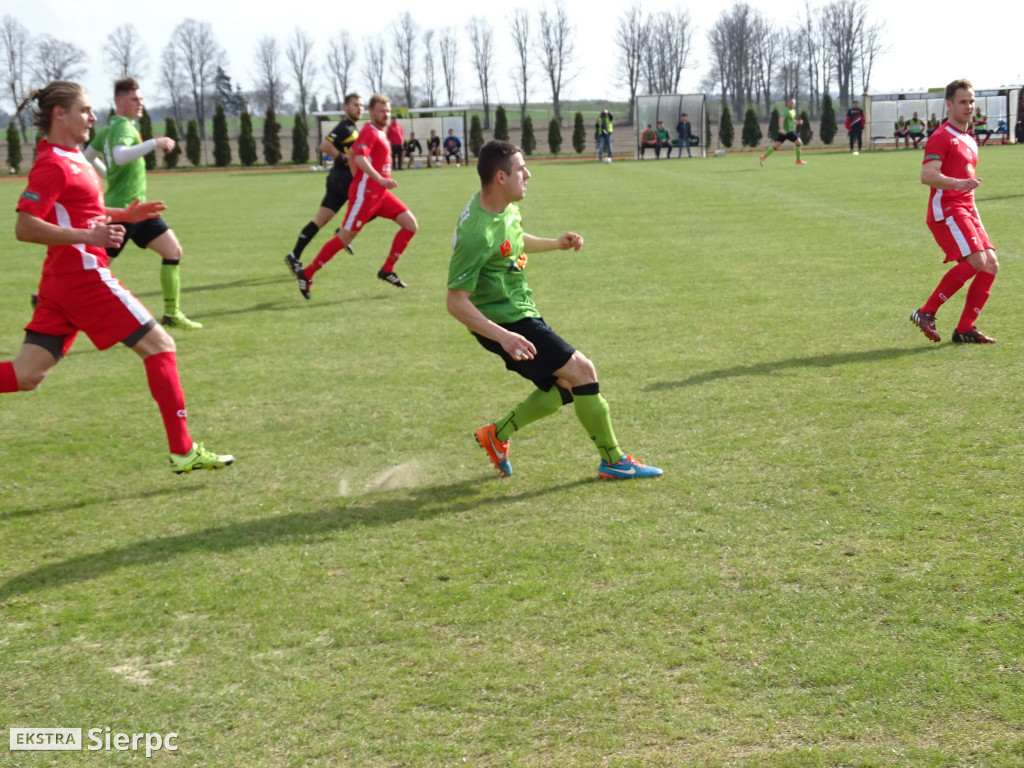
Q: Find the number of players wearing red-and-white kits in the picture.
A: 3